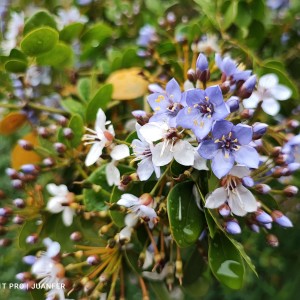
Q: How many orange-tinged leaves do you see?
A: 3